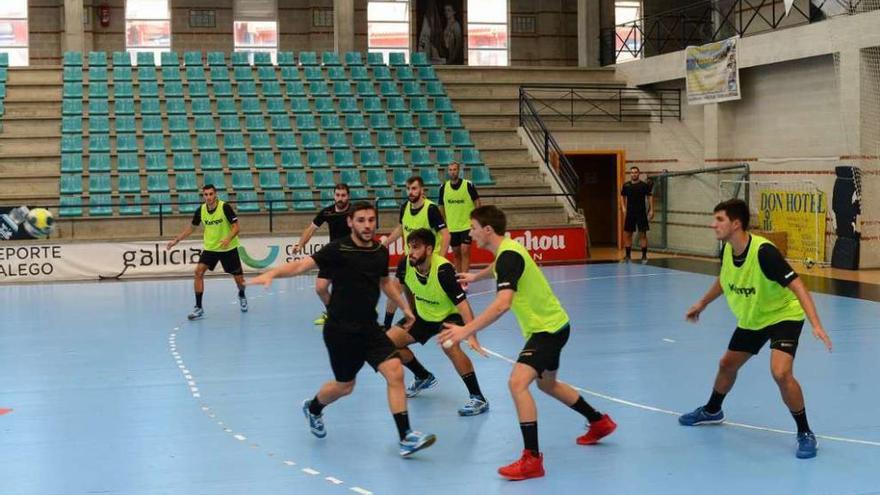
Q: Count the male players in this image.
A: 9